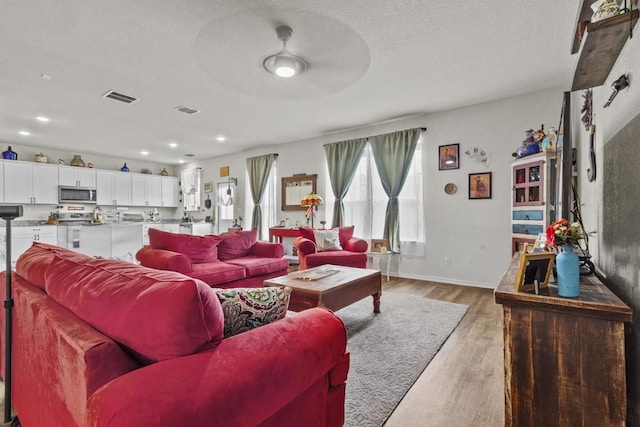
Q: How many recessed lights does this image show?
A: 6